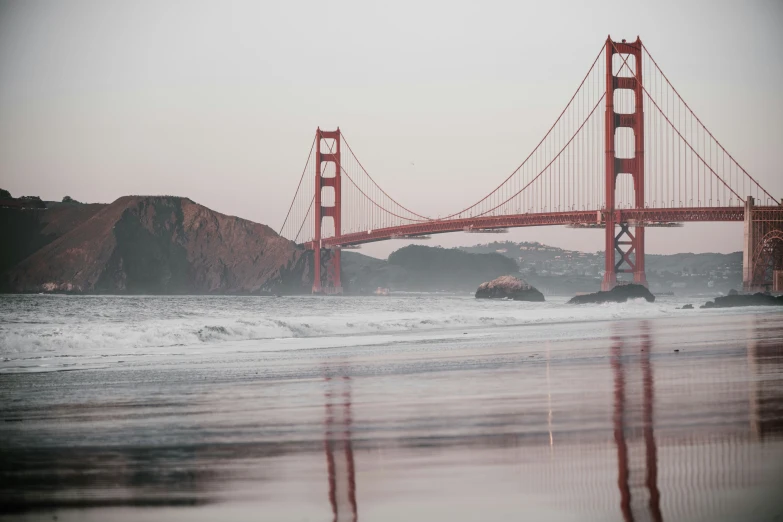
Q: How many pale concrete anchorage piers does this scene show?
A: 1